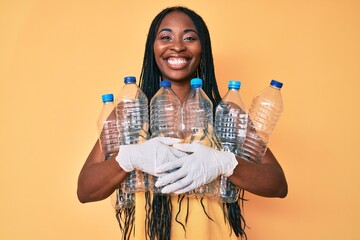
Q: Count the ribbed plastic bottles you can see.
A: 6